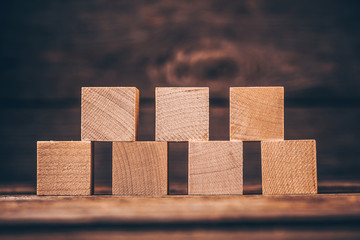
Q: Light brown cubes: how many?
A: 7